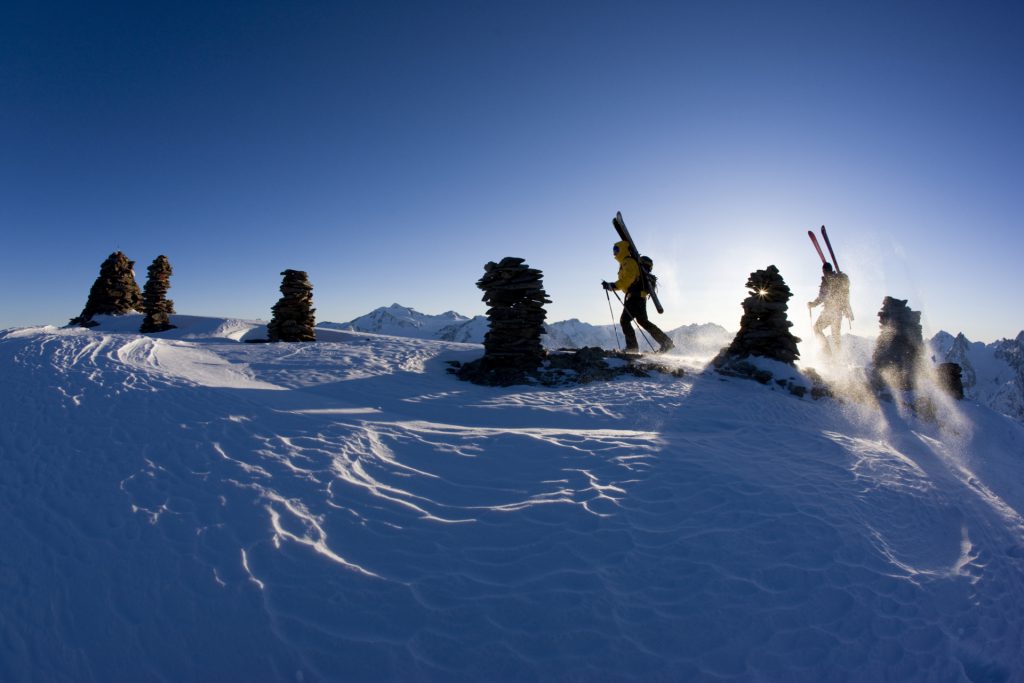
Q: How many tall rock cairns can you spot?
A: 6